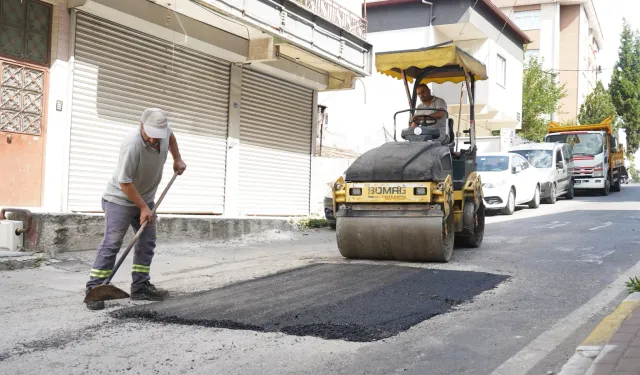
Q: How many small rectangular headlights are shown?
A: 2